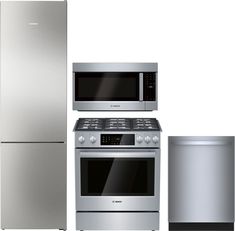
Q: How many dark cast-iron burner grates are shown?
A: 3